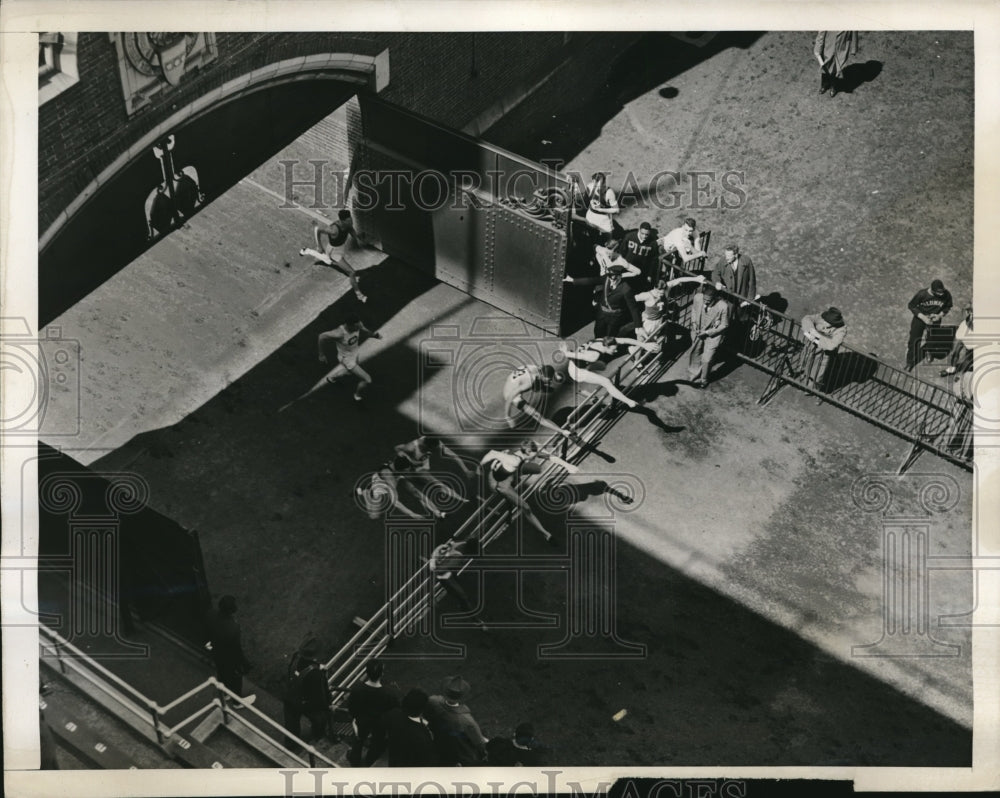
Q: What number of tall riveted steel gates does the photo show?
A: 1